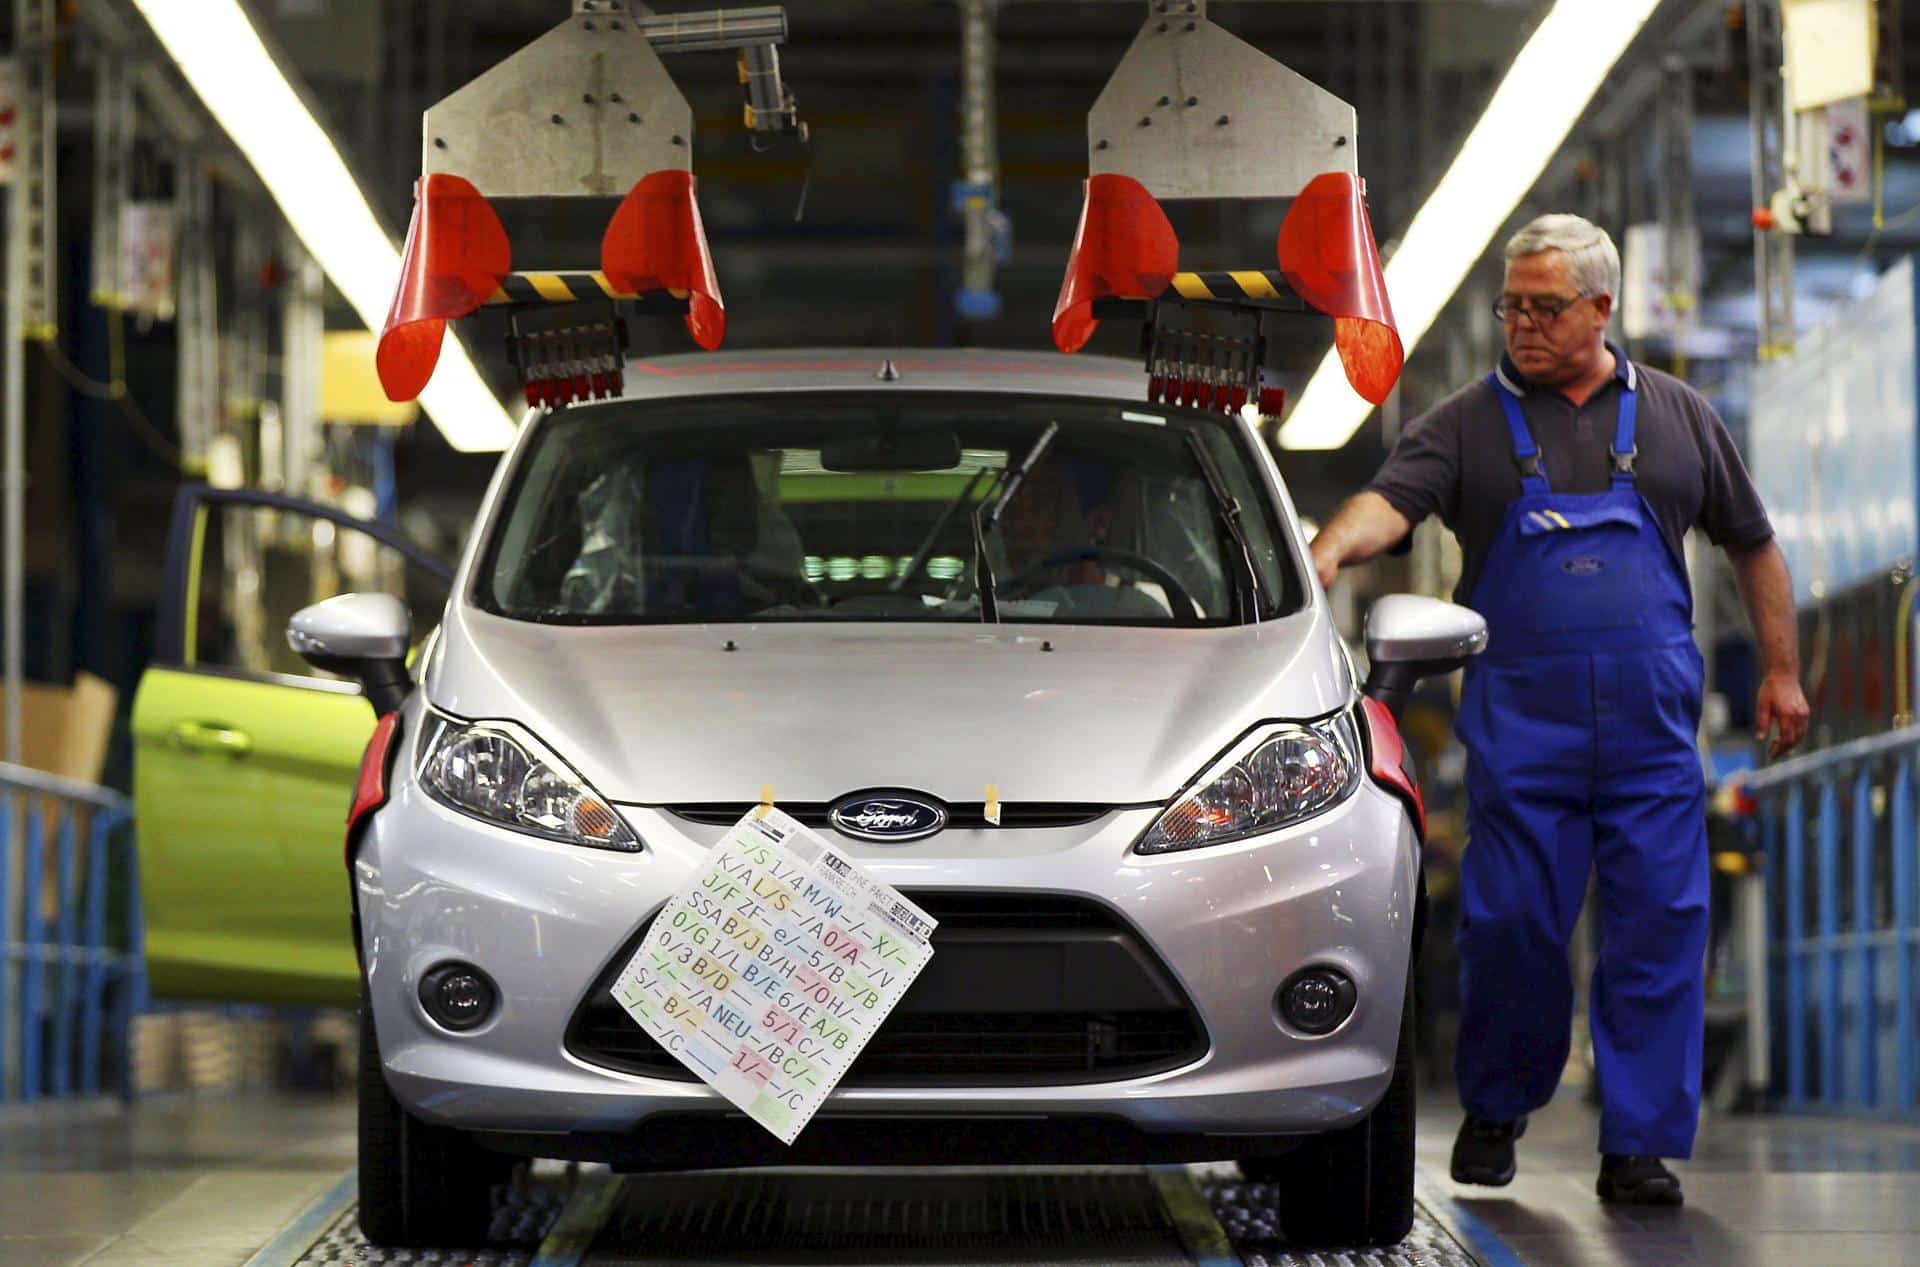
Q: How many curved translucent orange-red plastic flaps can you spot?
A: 4